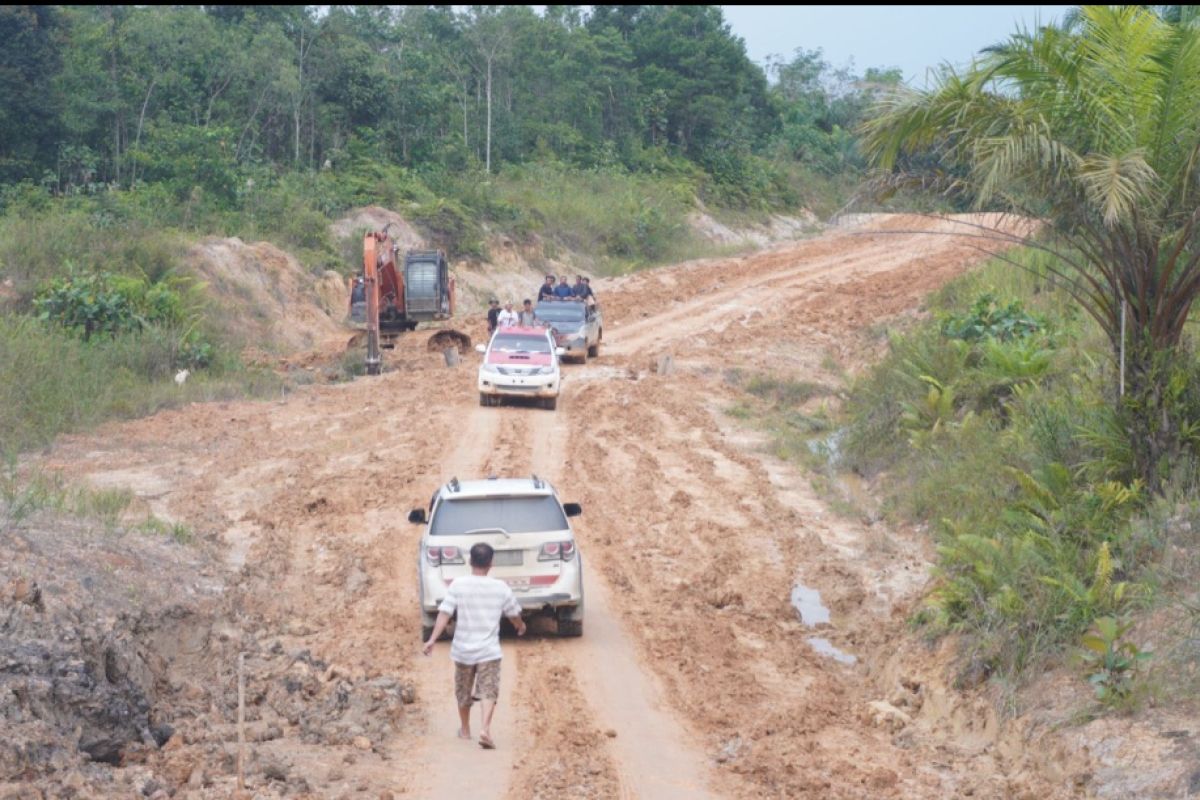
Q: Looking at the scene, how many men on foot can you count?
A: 1